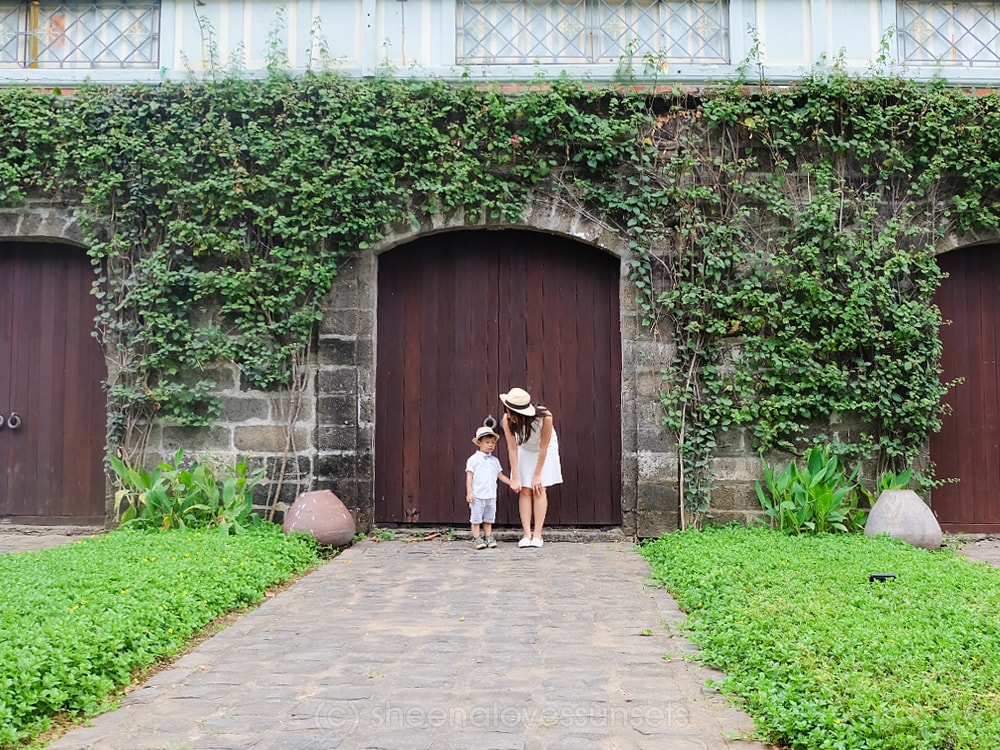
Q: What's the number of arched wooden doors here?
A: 3